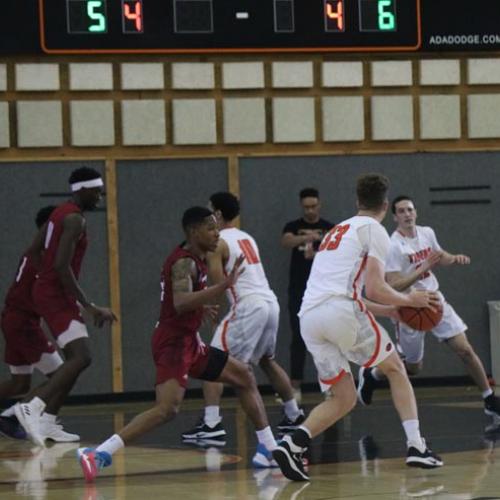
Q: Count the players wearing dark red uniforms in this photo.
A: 3